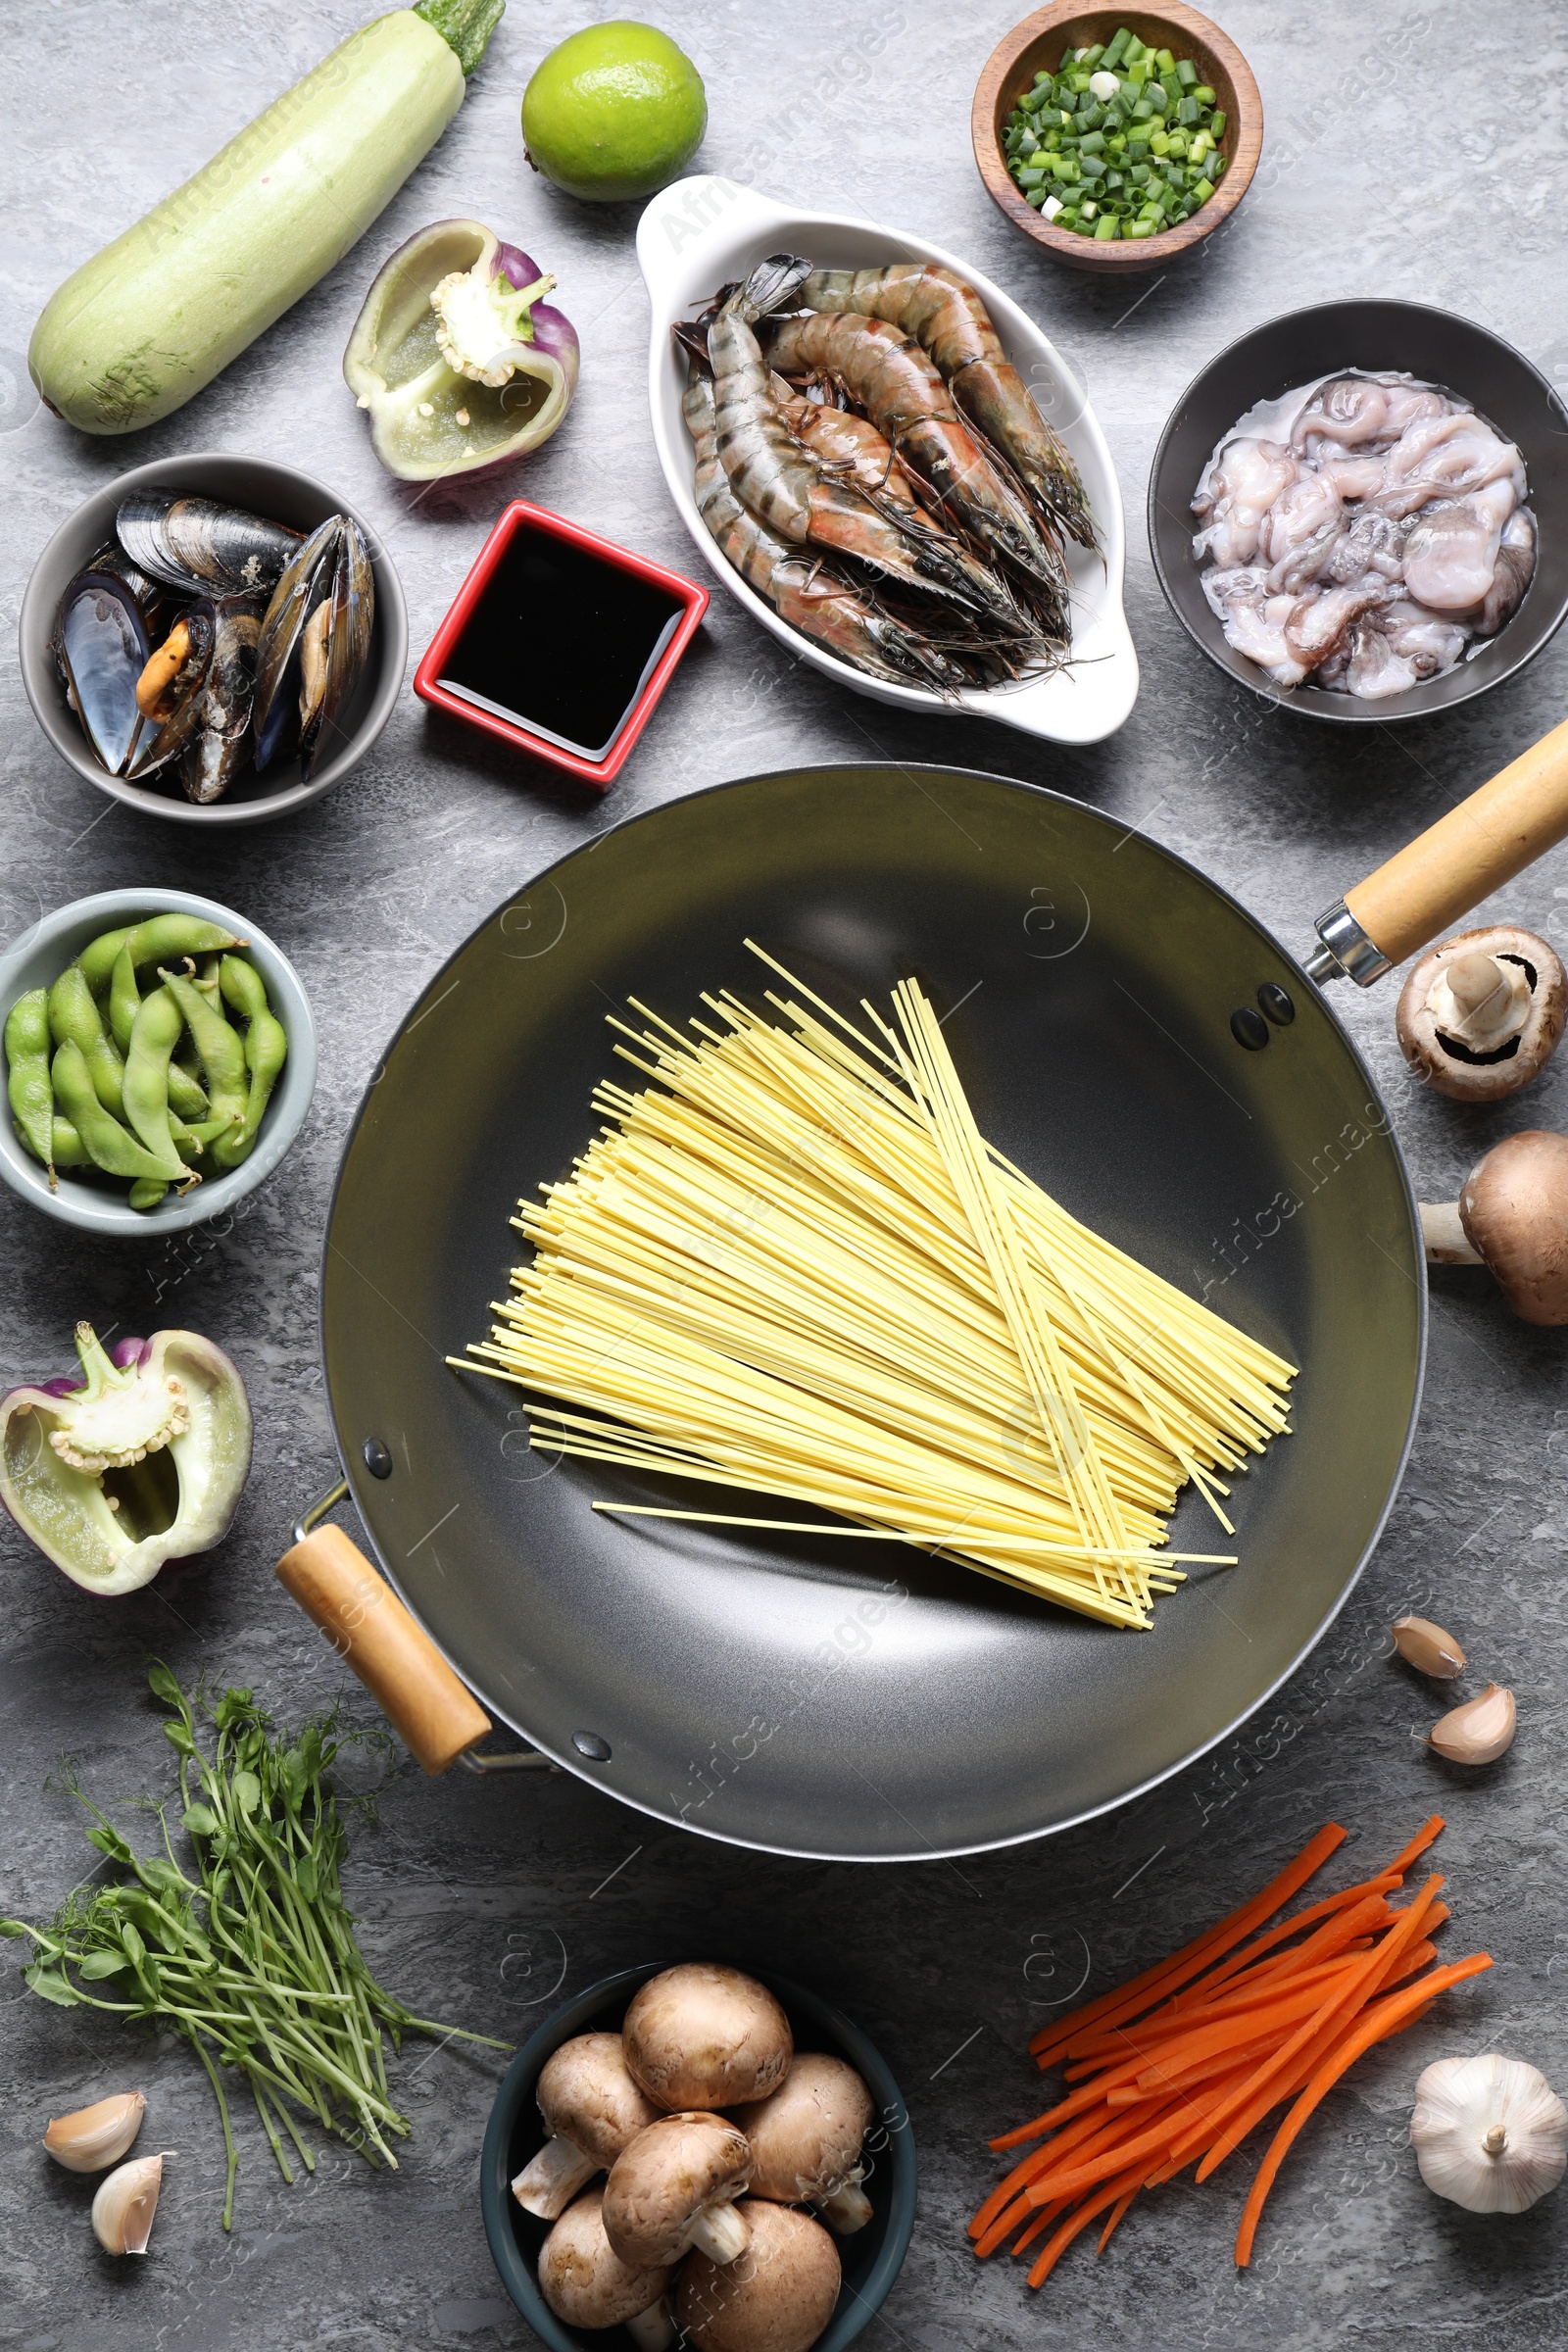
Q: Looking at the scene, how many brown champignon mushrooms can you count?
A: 8